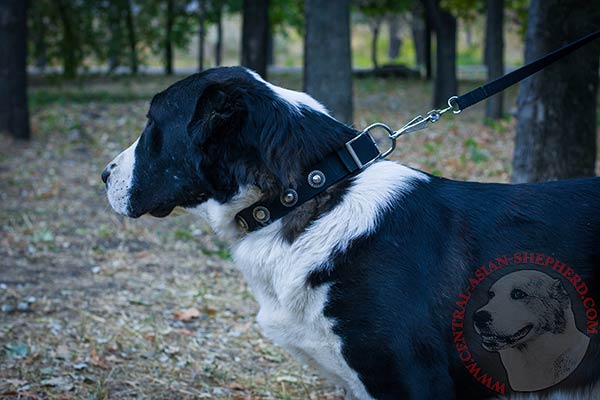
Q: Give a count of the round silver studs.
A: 4